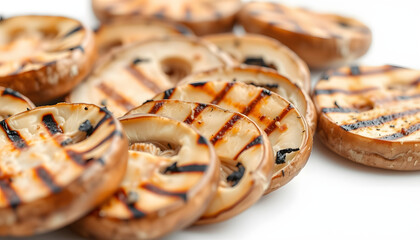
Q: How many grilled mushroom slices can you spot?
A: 13